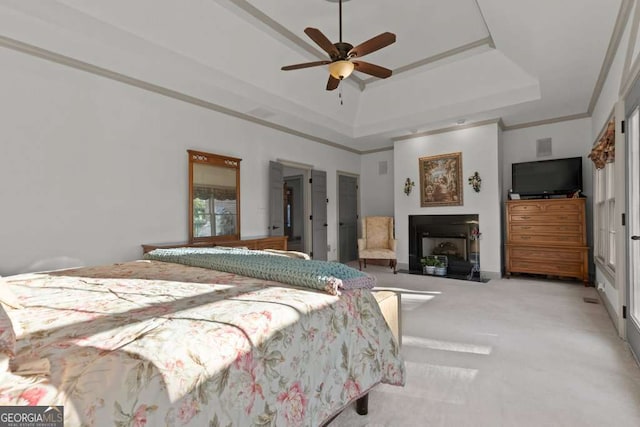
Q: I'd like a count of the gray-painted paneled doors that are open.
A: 2